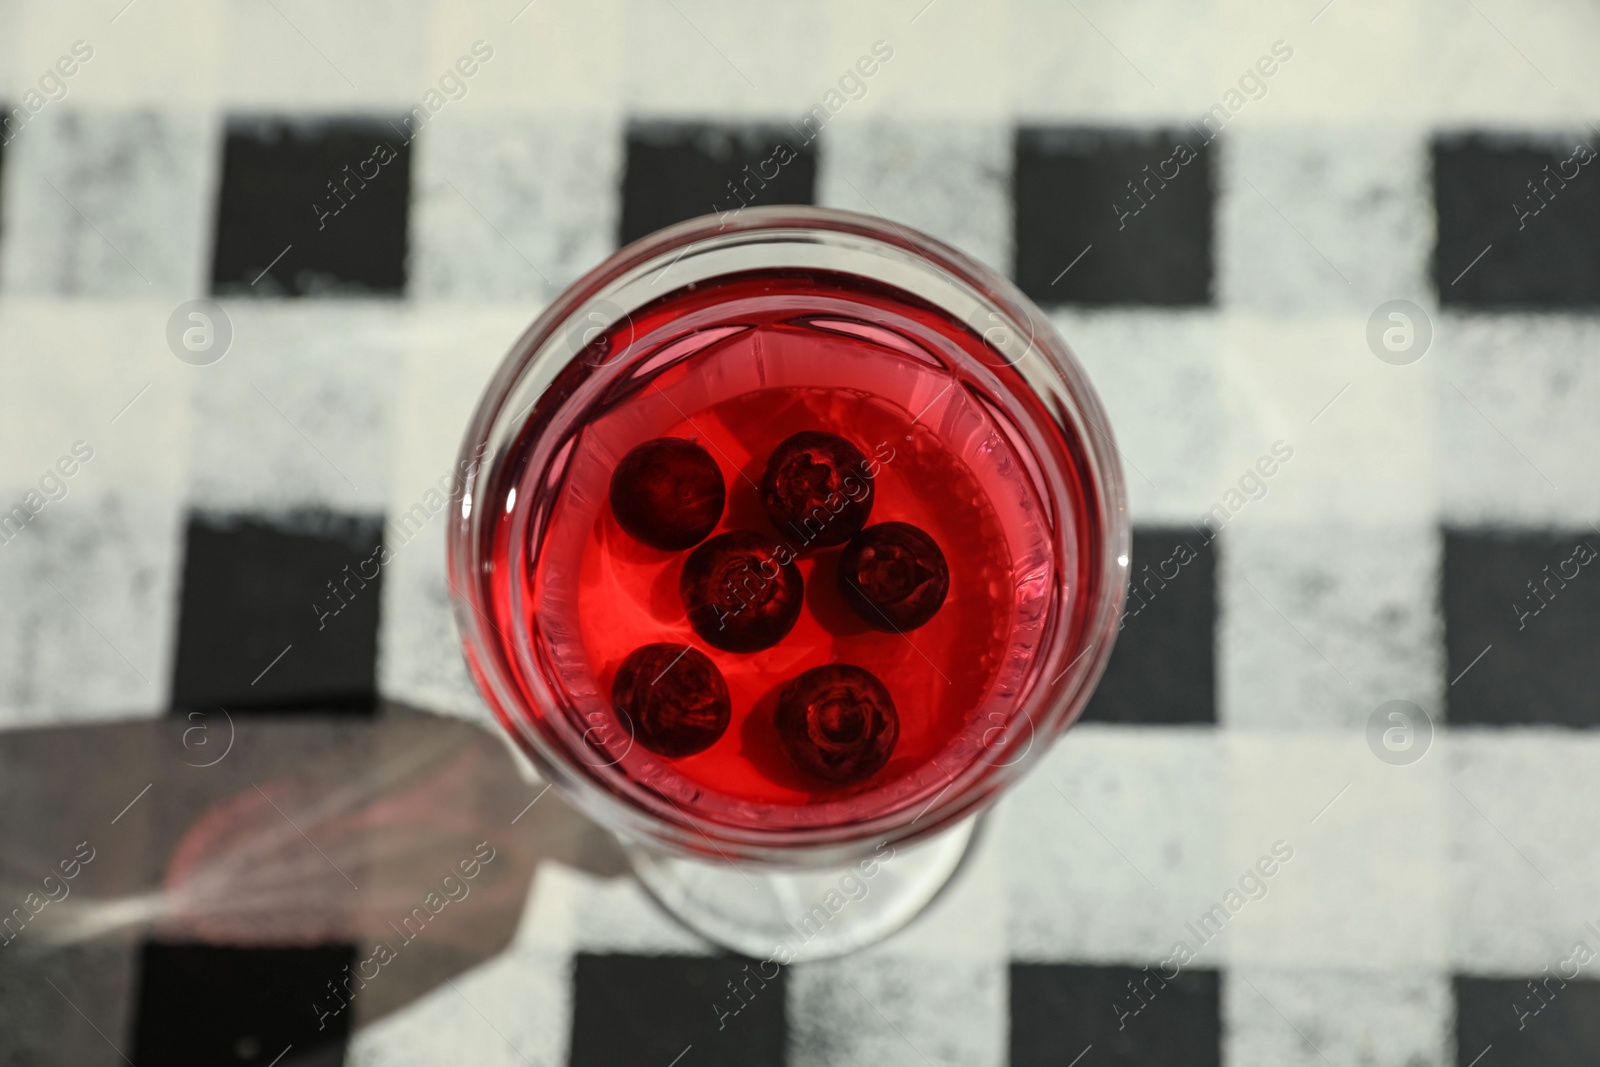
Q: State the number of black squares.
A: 11